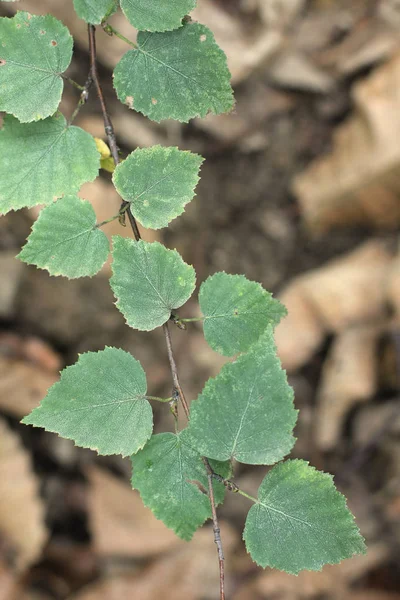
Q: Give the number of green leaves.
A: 13